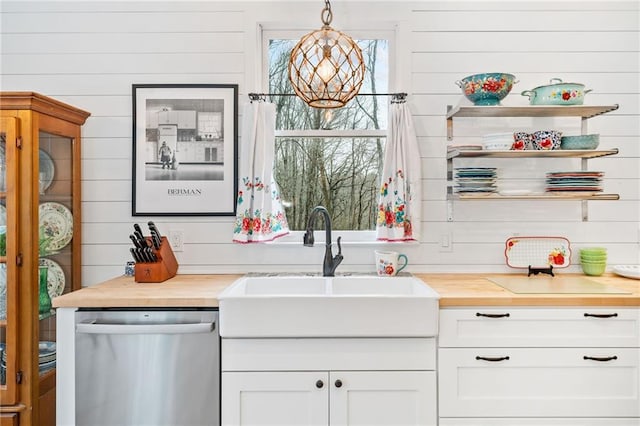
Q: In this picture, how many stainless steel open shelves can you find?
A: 3